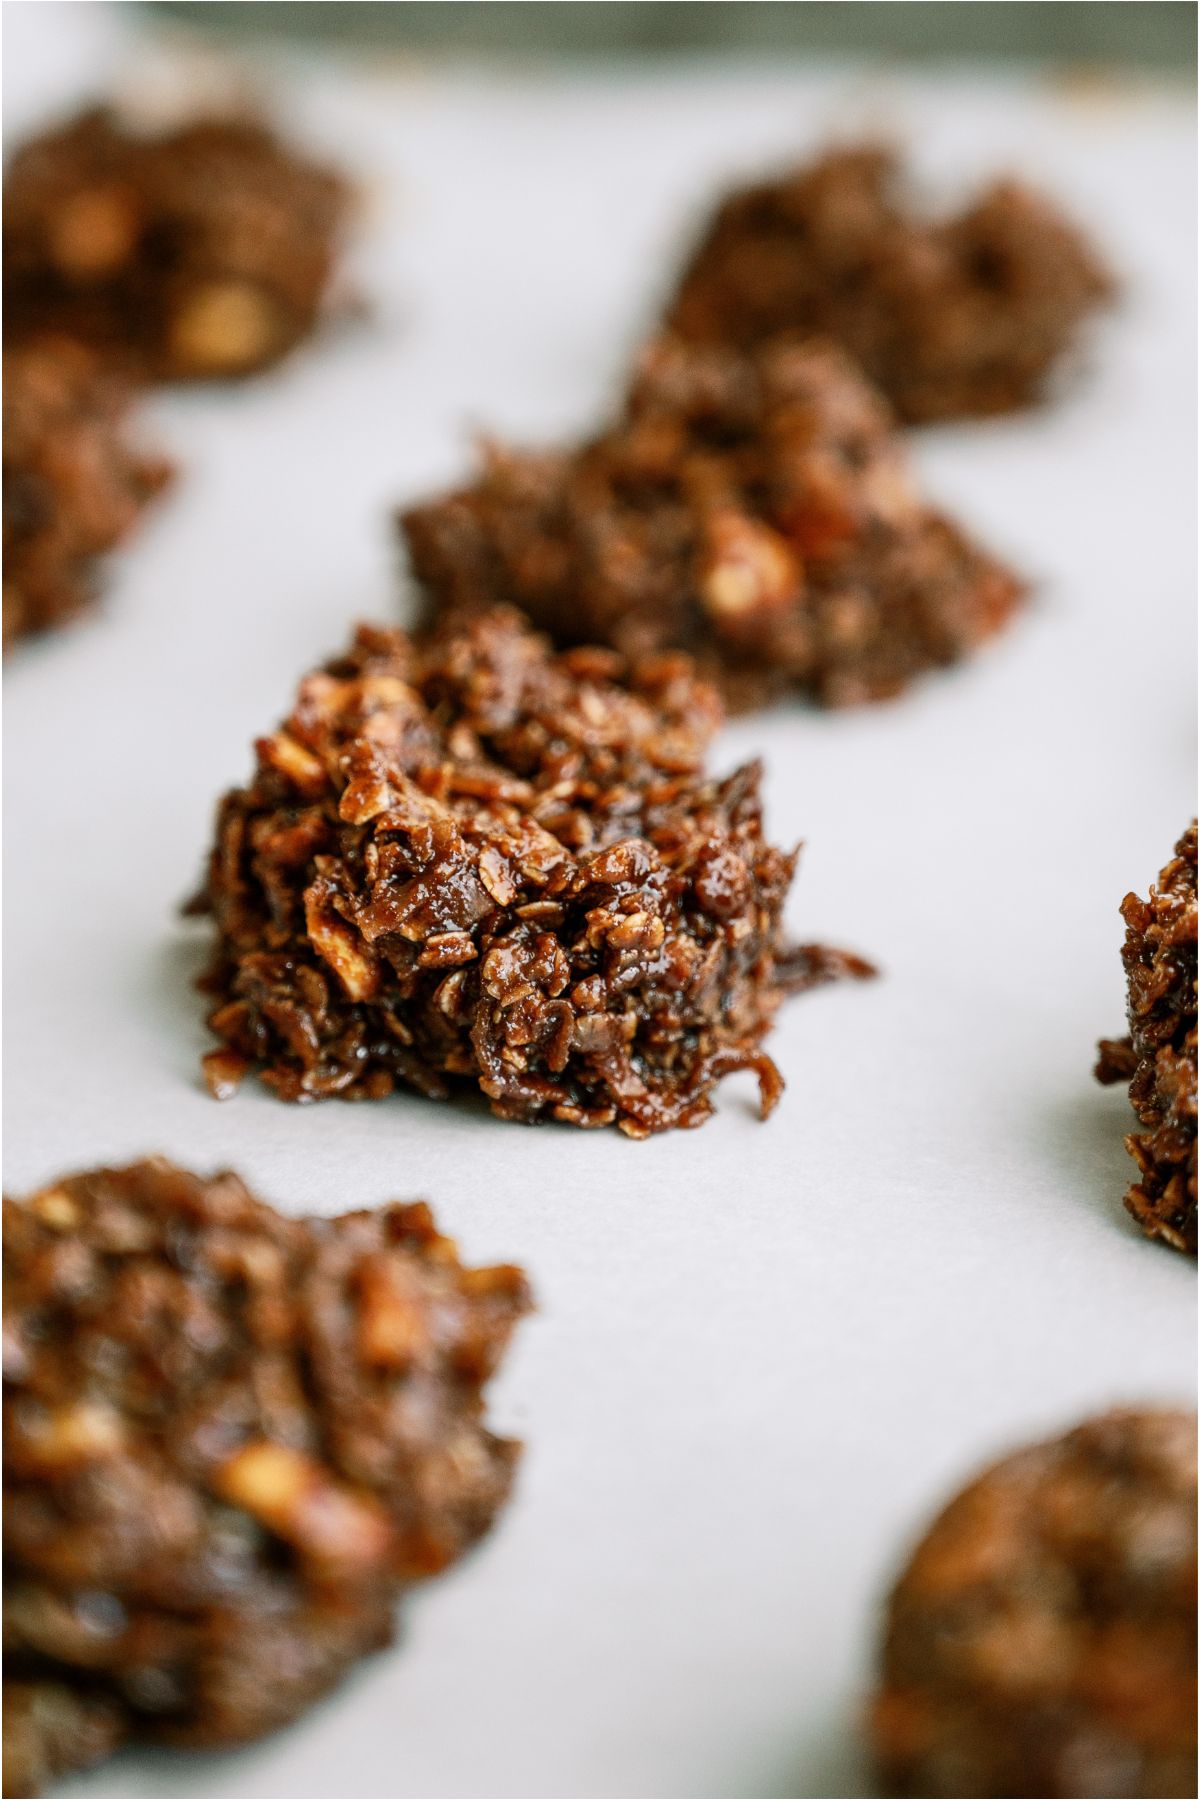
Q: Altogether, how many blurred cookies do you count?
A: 6